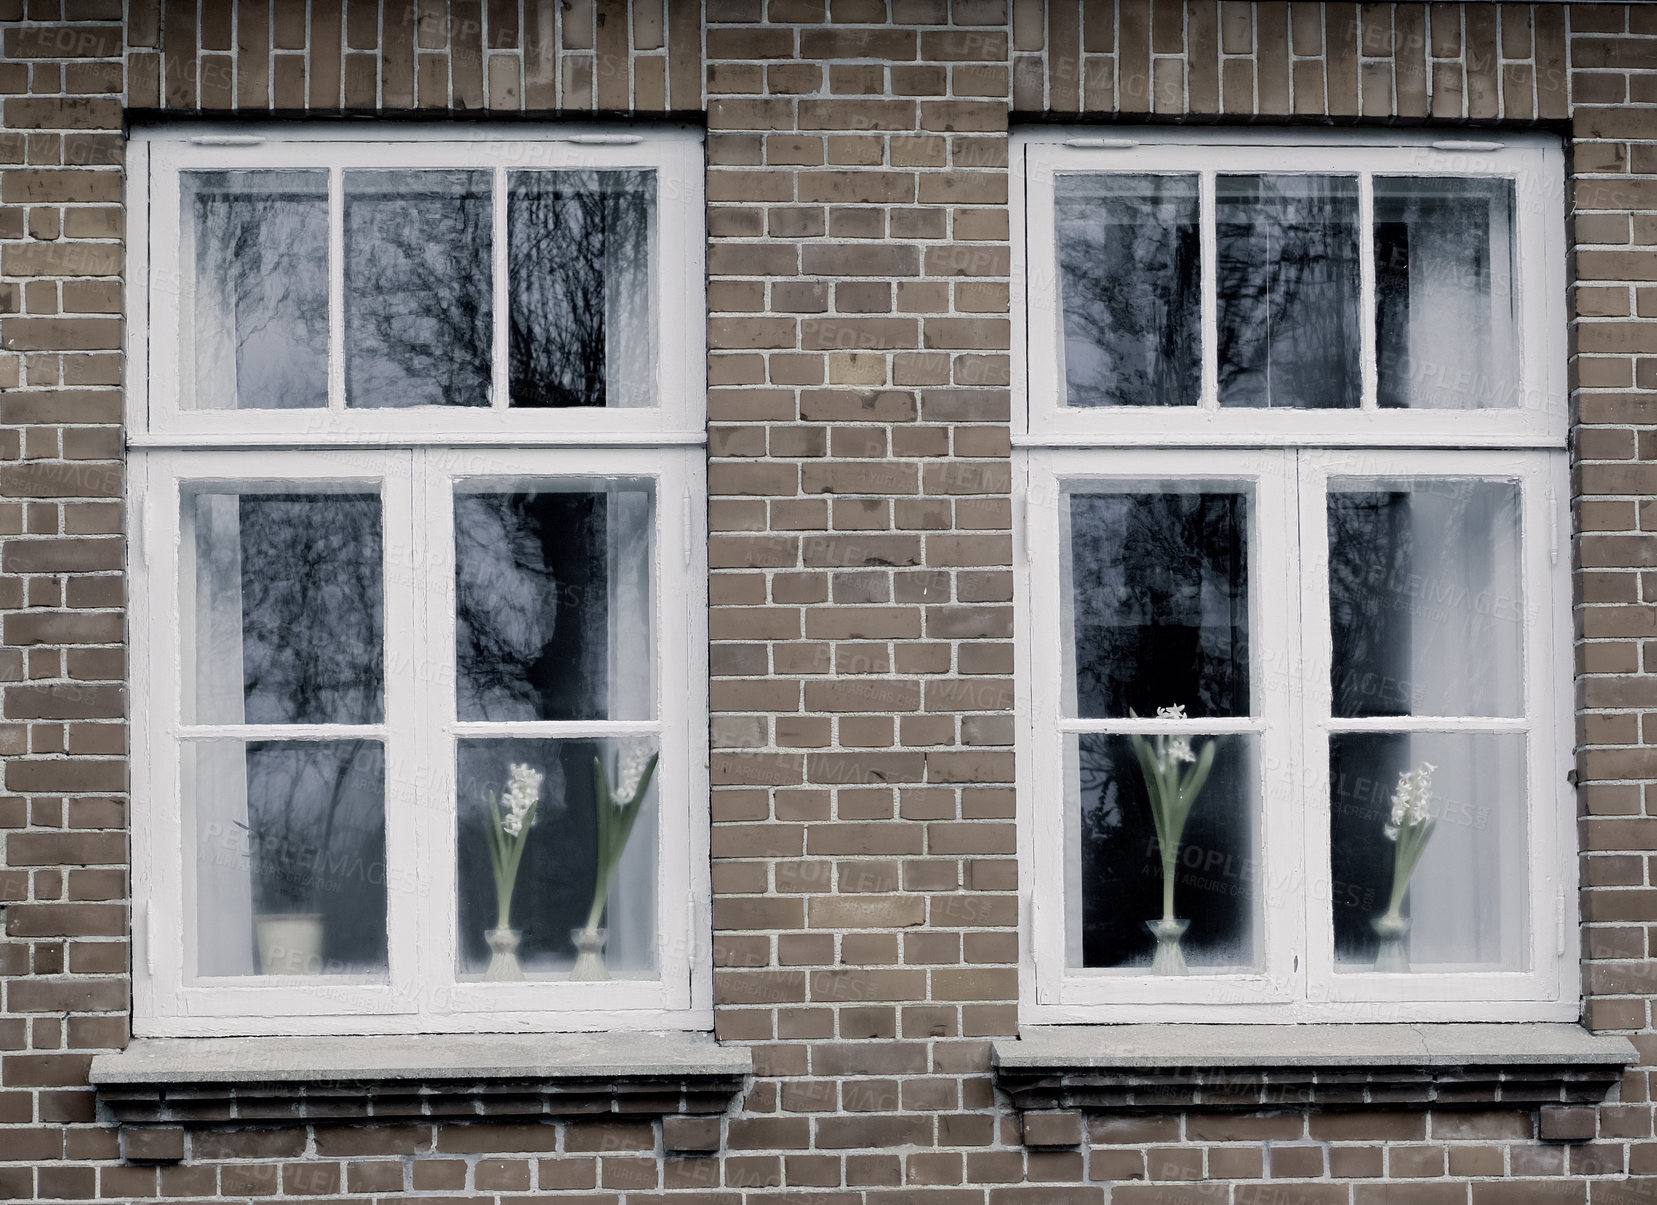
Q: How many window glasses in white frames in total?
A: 14